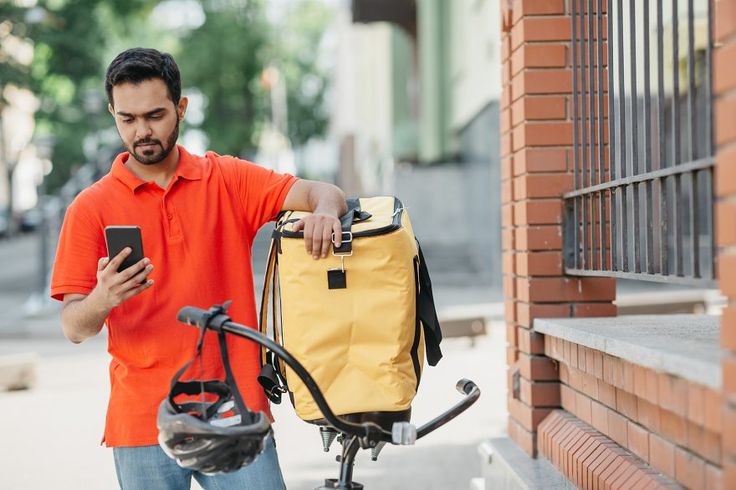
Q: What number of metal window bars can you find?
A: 12